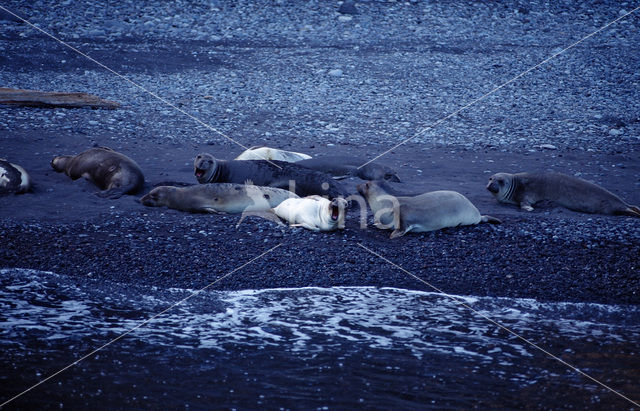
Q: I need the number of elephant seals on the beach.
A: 9